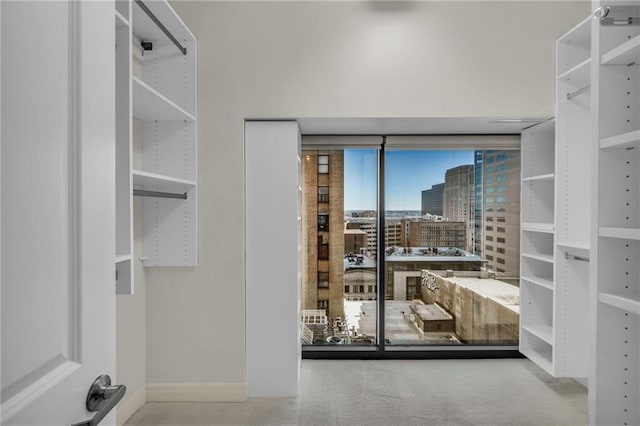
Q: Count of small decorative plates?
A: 0